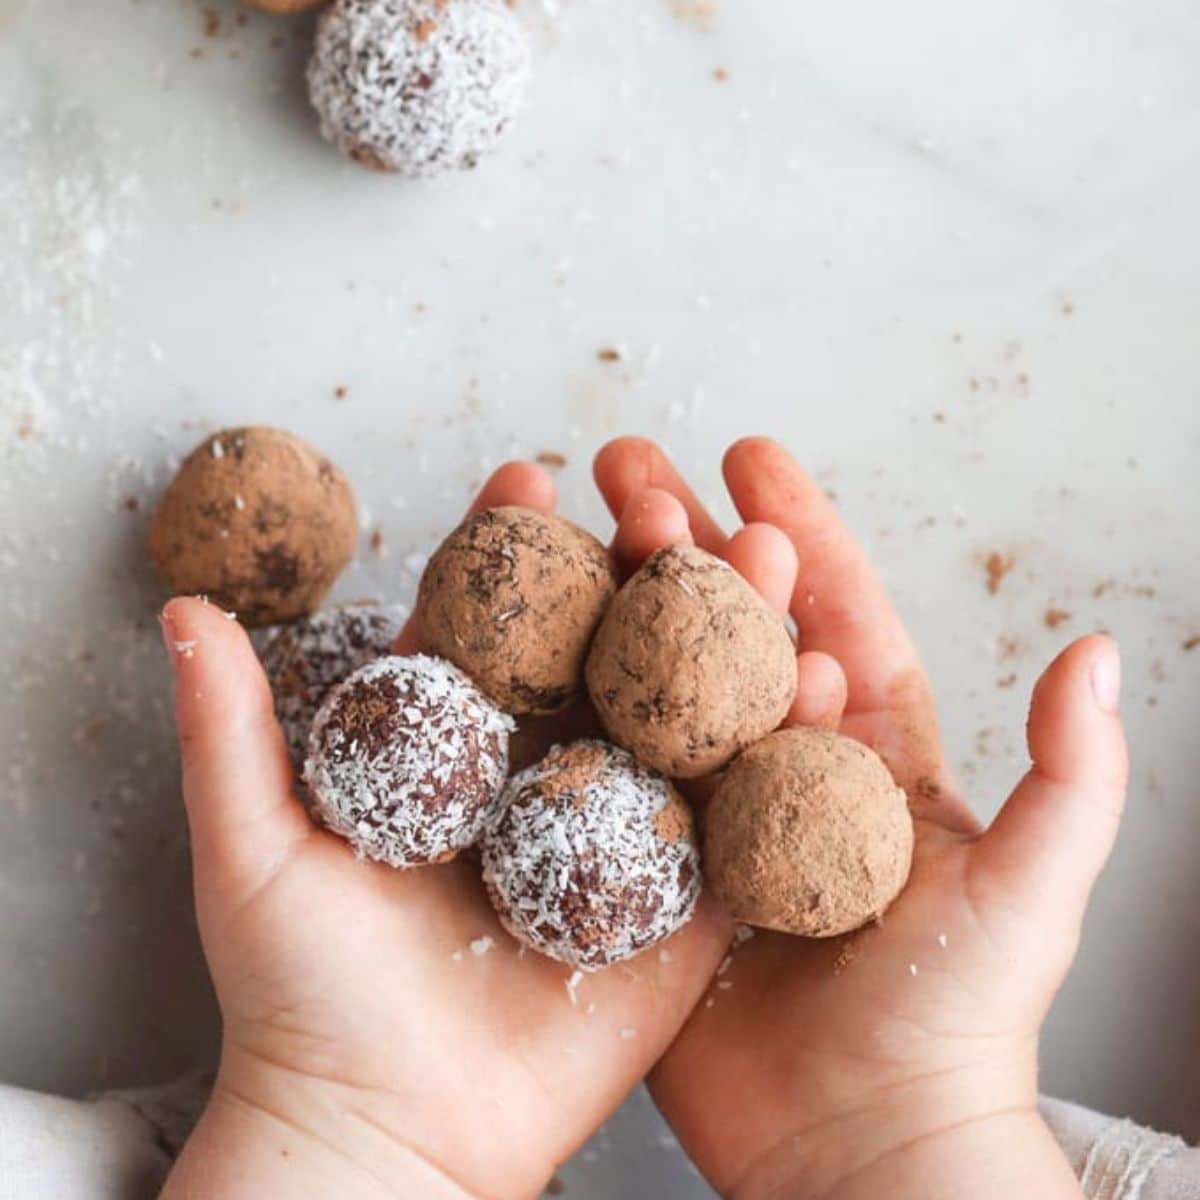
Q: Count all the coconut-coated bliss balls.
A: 4